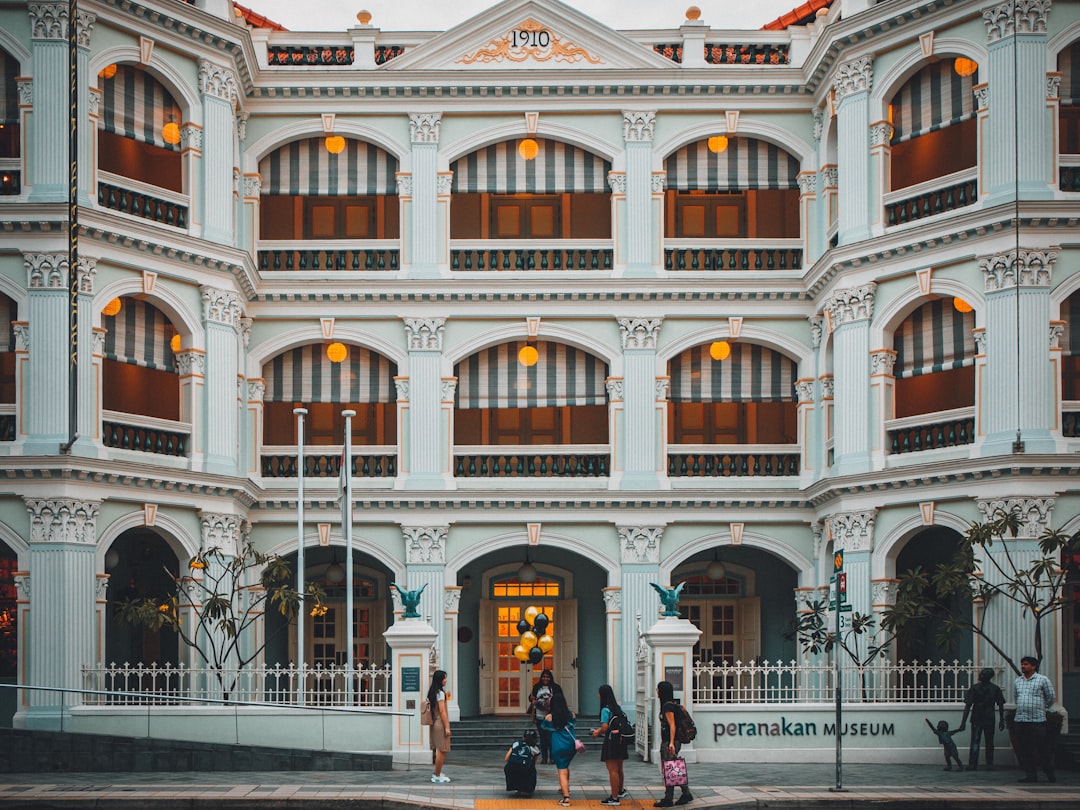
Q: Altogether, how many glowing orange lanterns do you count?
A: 12